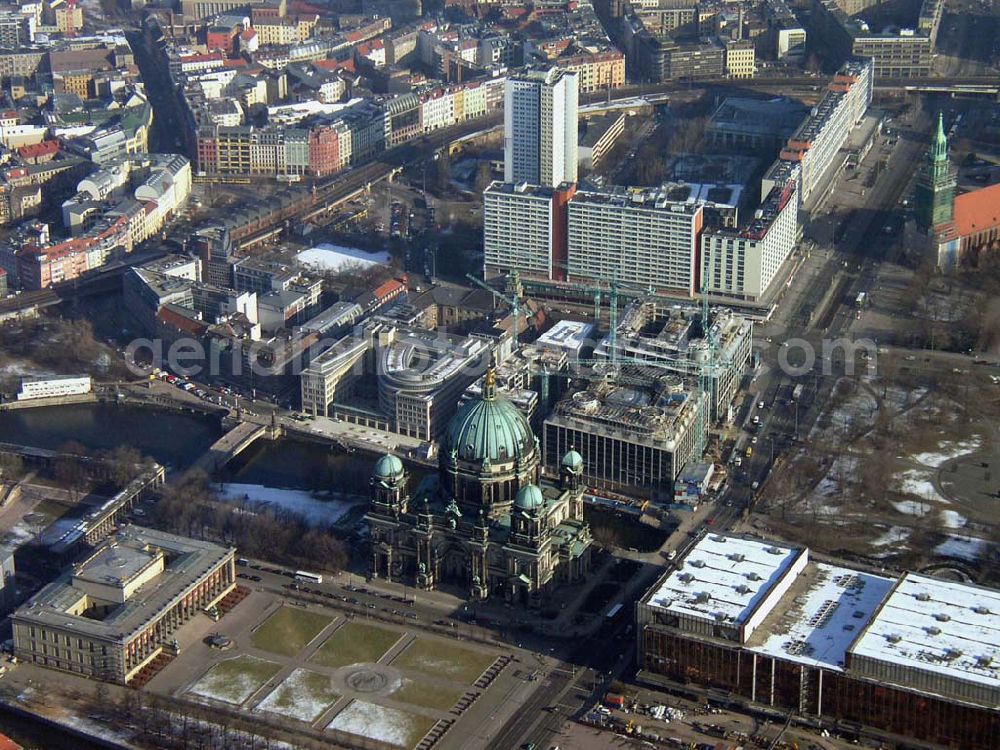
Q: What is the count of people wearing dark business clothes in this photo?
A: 0